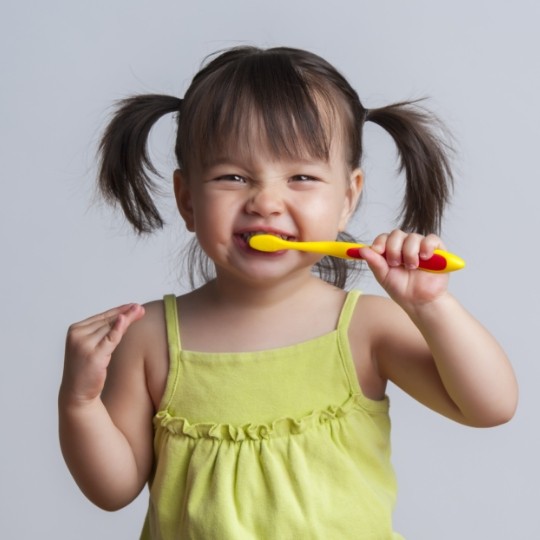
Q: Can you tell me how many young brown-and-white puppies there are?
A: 0